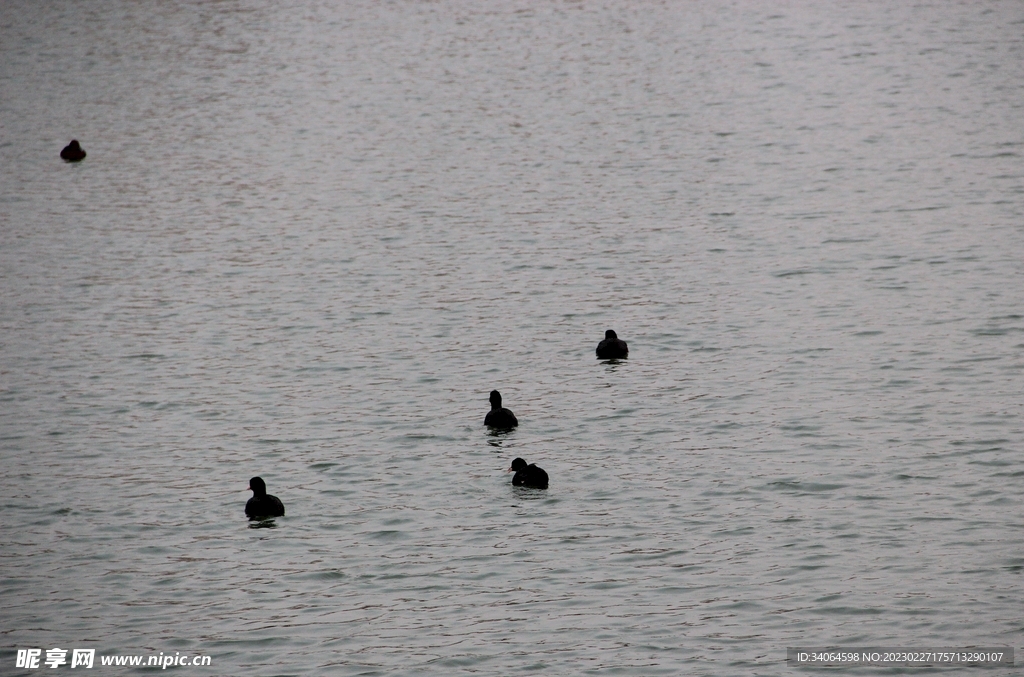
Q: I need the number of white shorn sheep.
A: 0